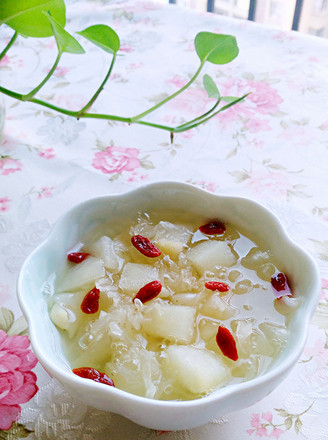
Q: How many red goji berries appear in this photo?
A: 9